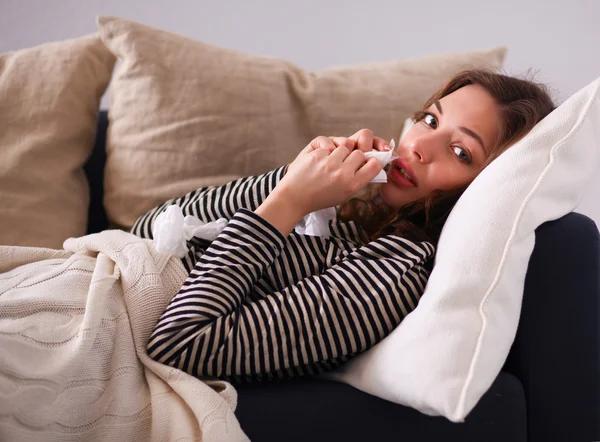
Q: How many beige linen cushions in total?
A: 2